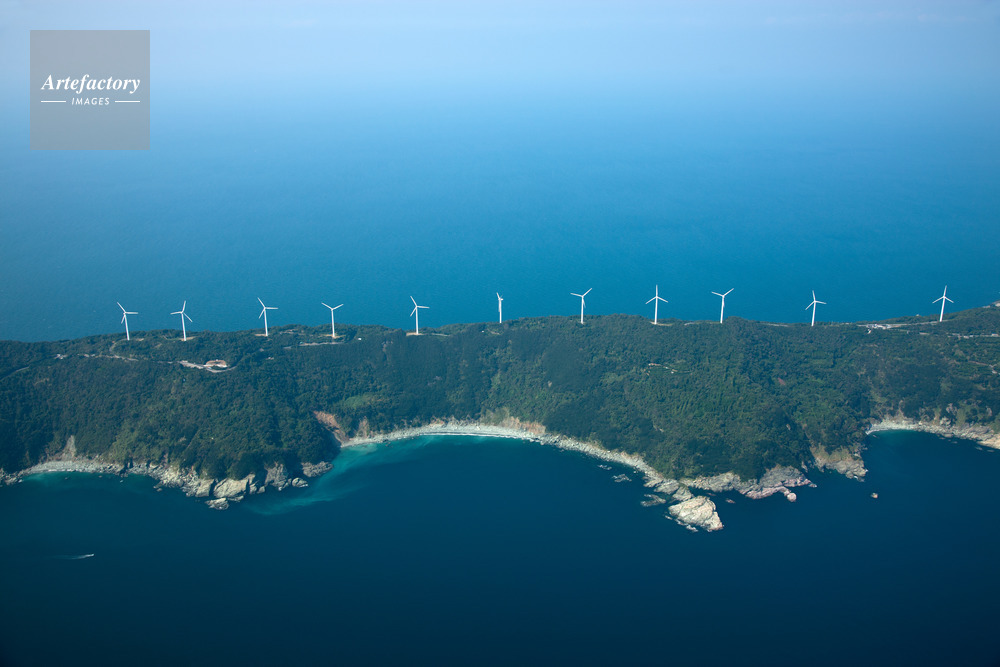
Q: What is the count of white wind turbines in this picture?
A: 11